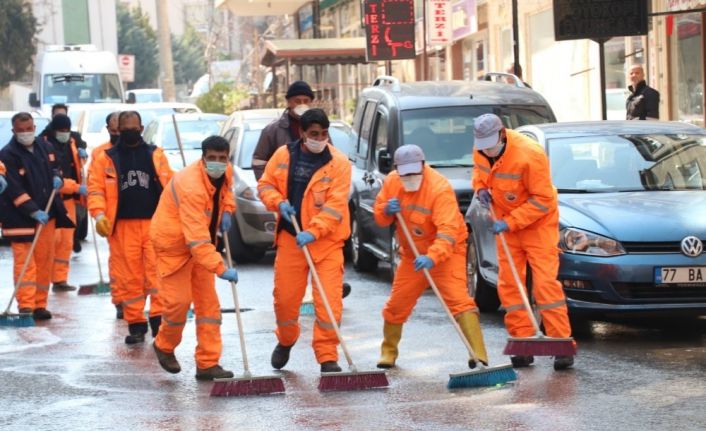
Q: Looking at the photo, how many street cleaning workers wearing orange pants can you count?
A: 8